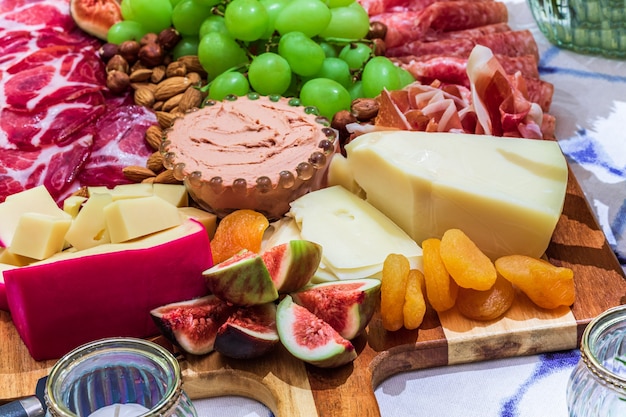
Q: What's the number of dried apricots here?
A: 7